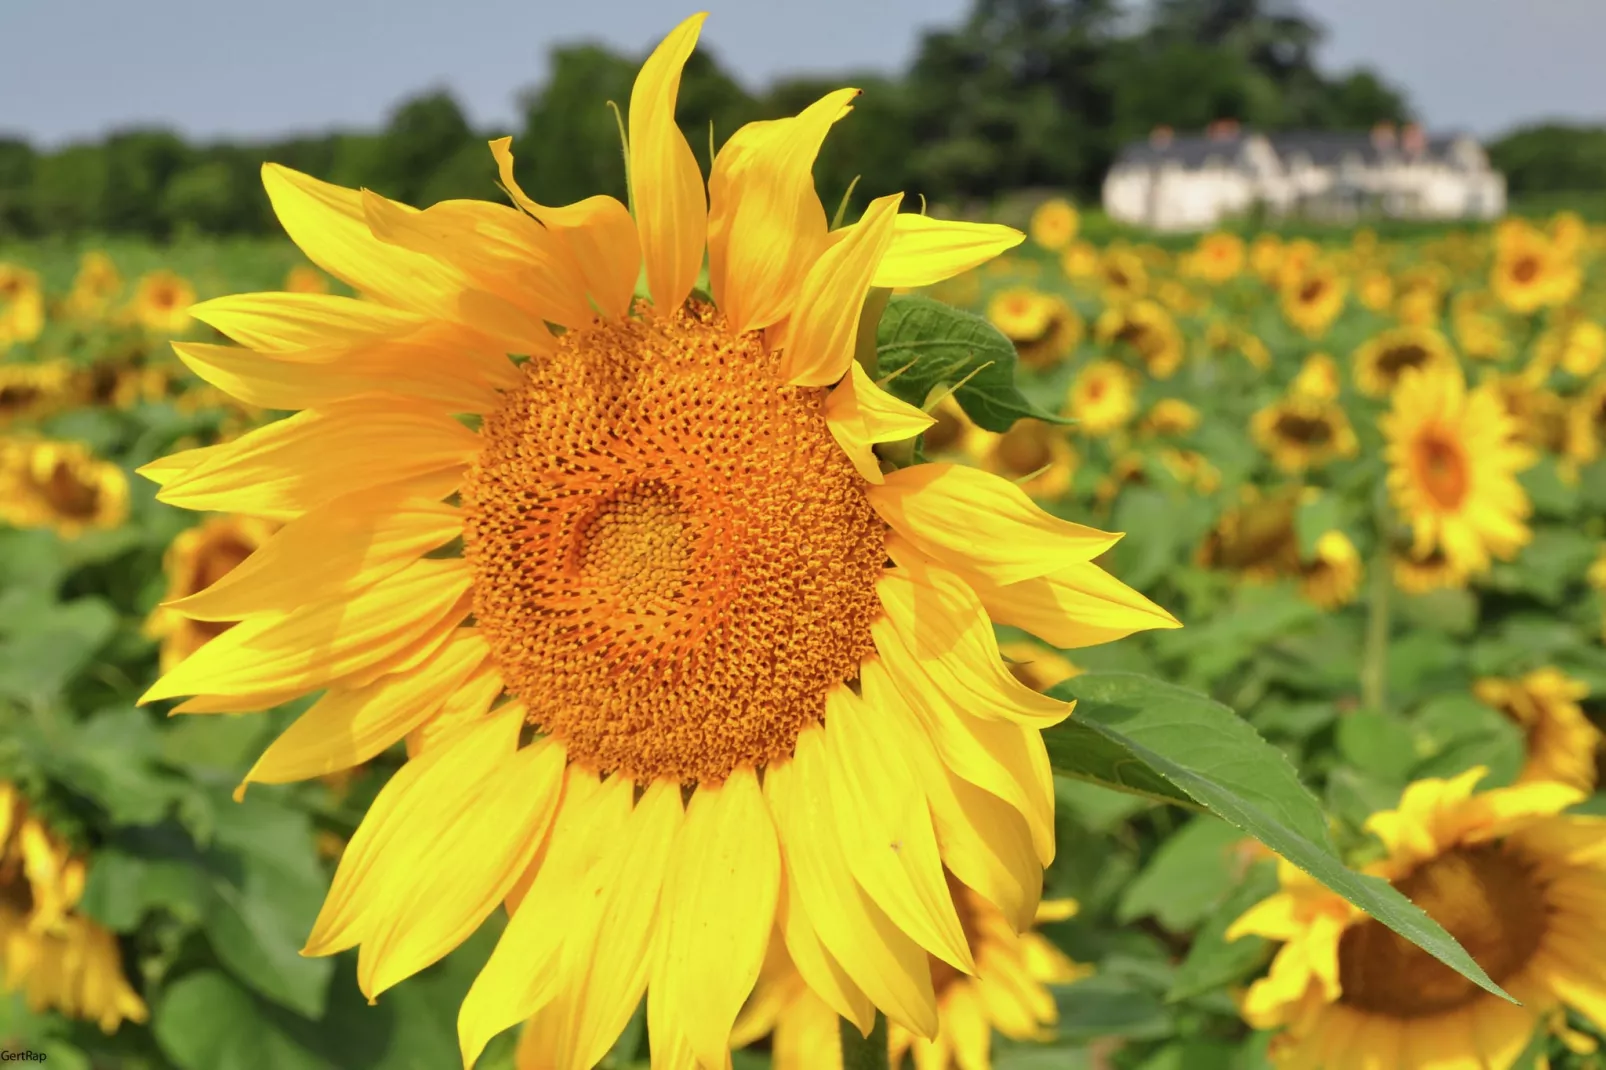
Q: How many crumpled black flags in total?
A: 0